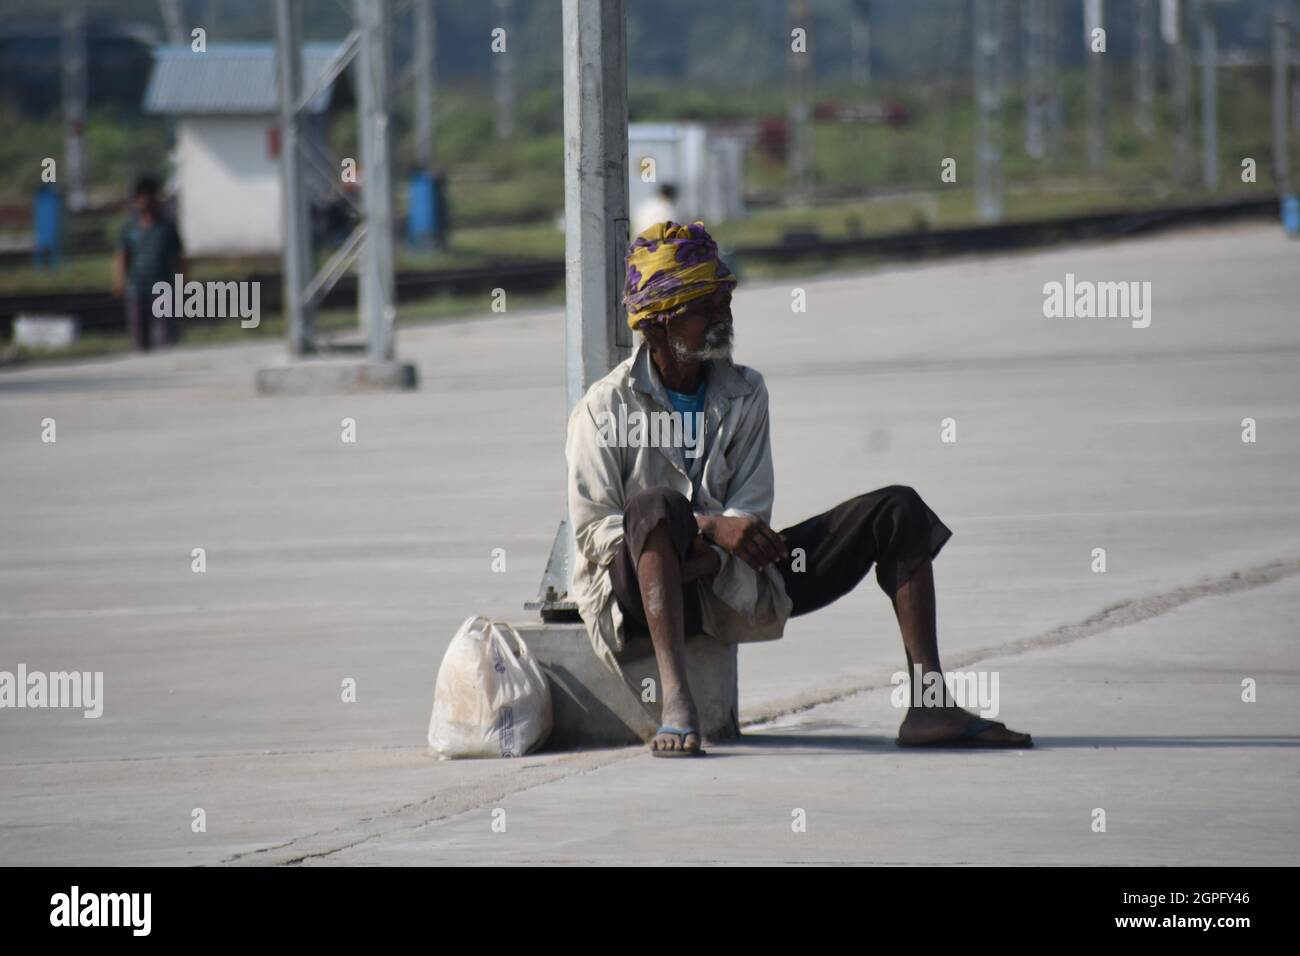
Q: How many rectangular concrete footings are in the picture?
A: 2